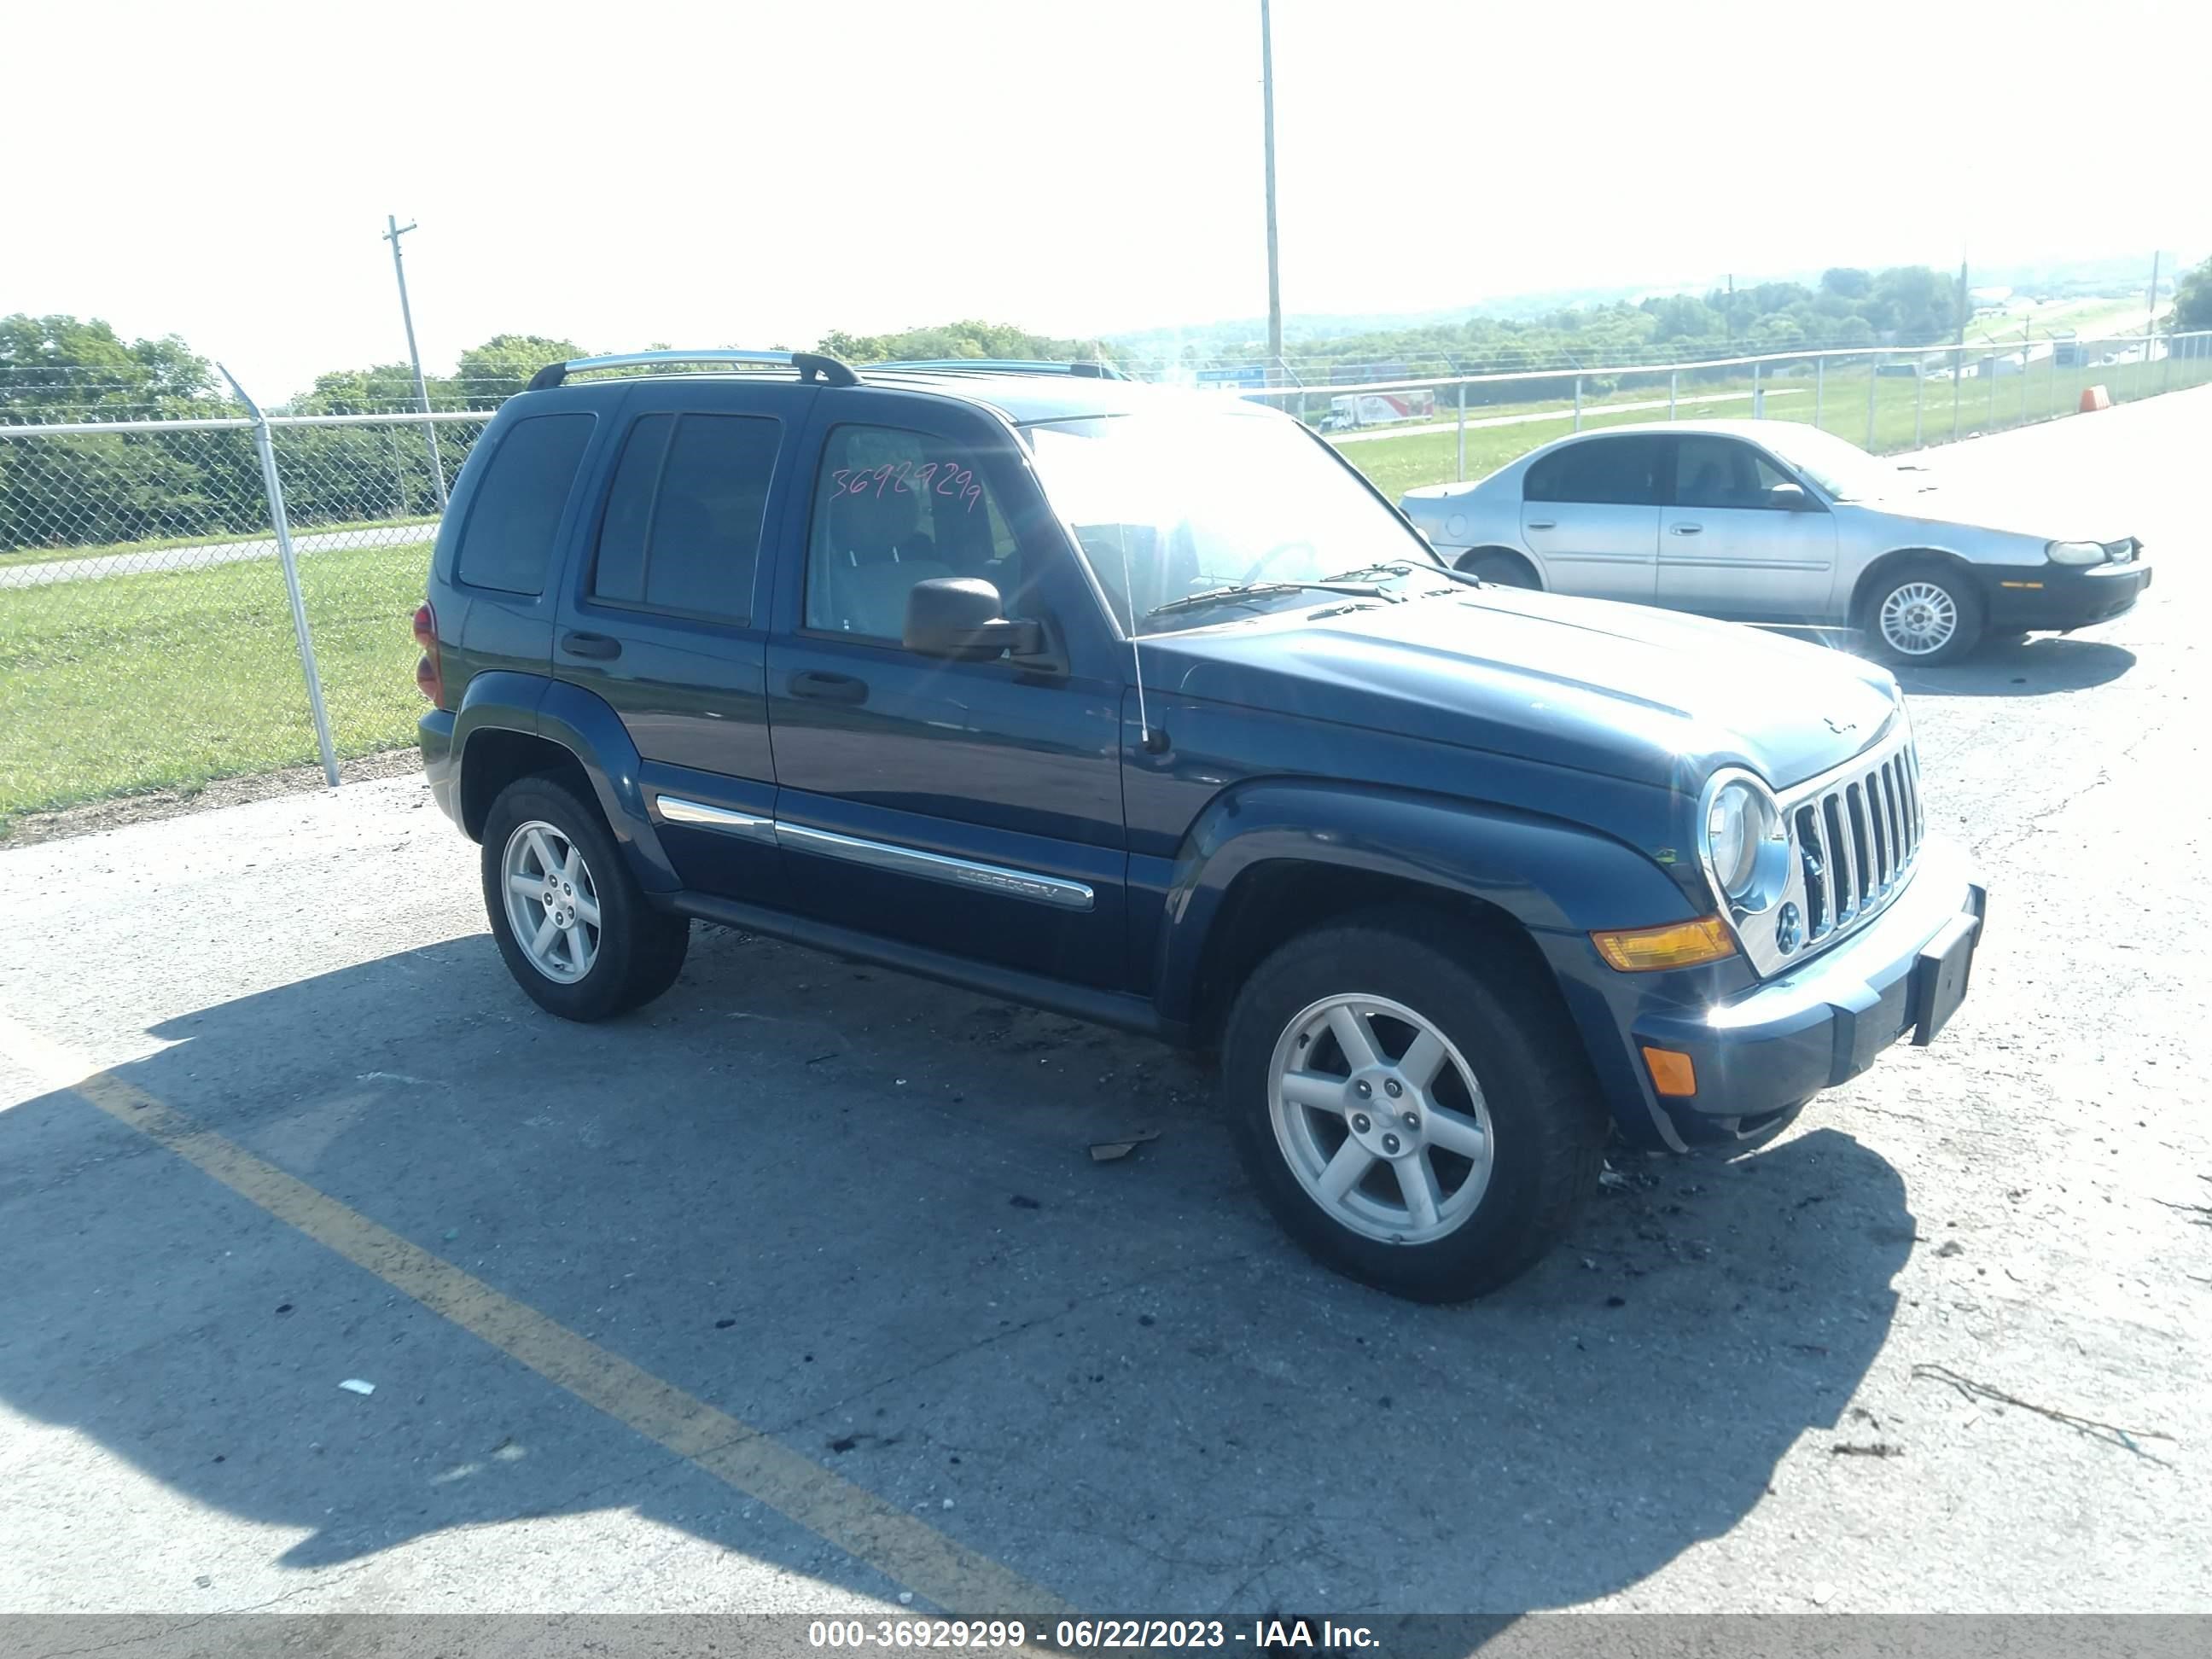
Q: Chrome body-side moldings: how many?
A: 2